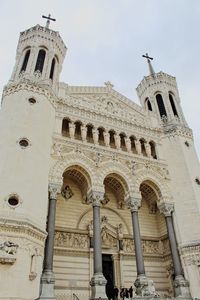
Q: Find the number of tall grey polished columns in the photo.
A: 4